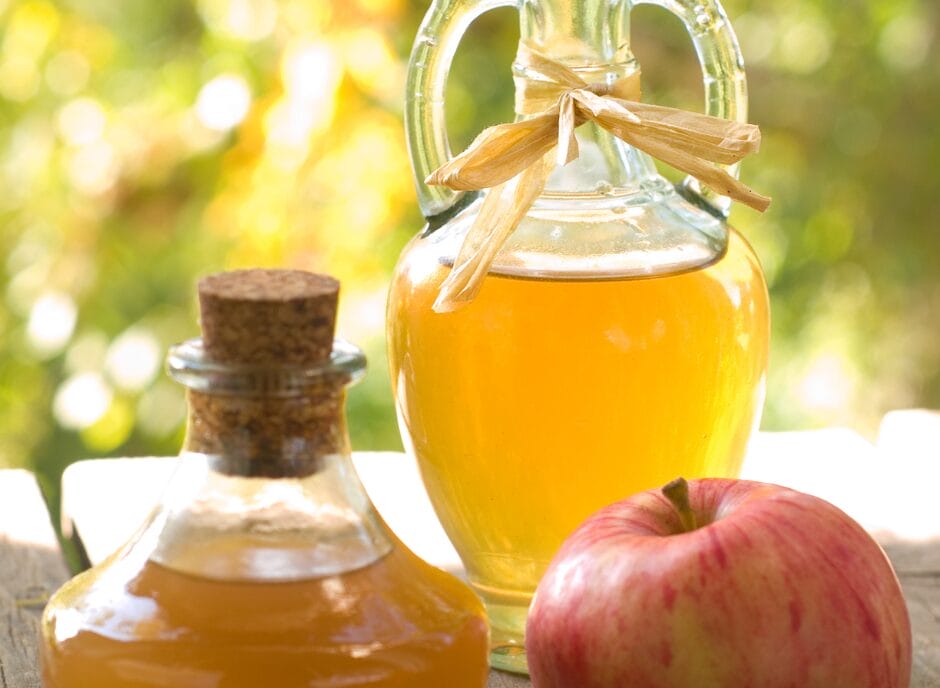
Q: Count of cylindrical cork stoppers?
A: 1